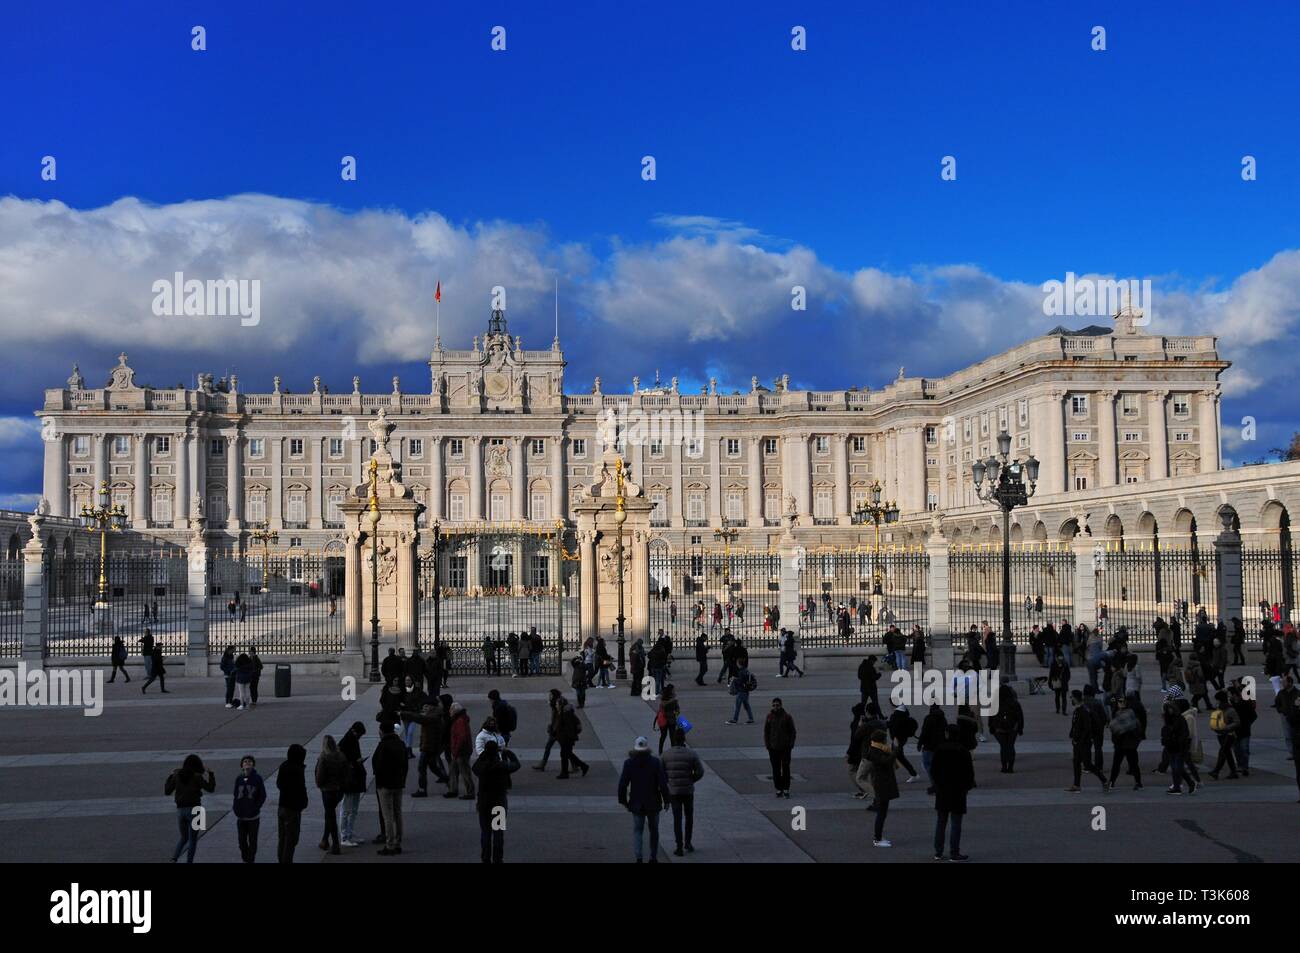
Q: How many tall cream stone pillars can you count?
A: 2